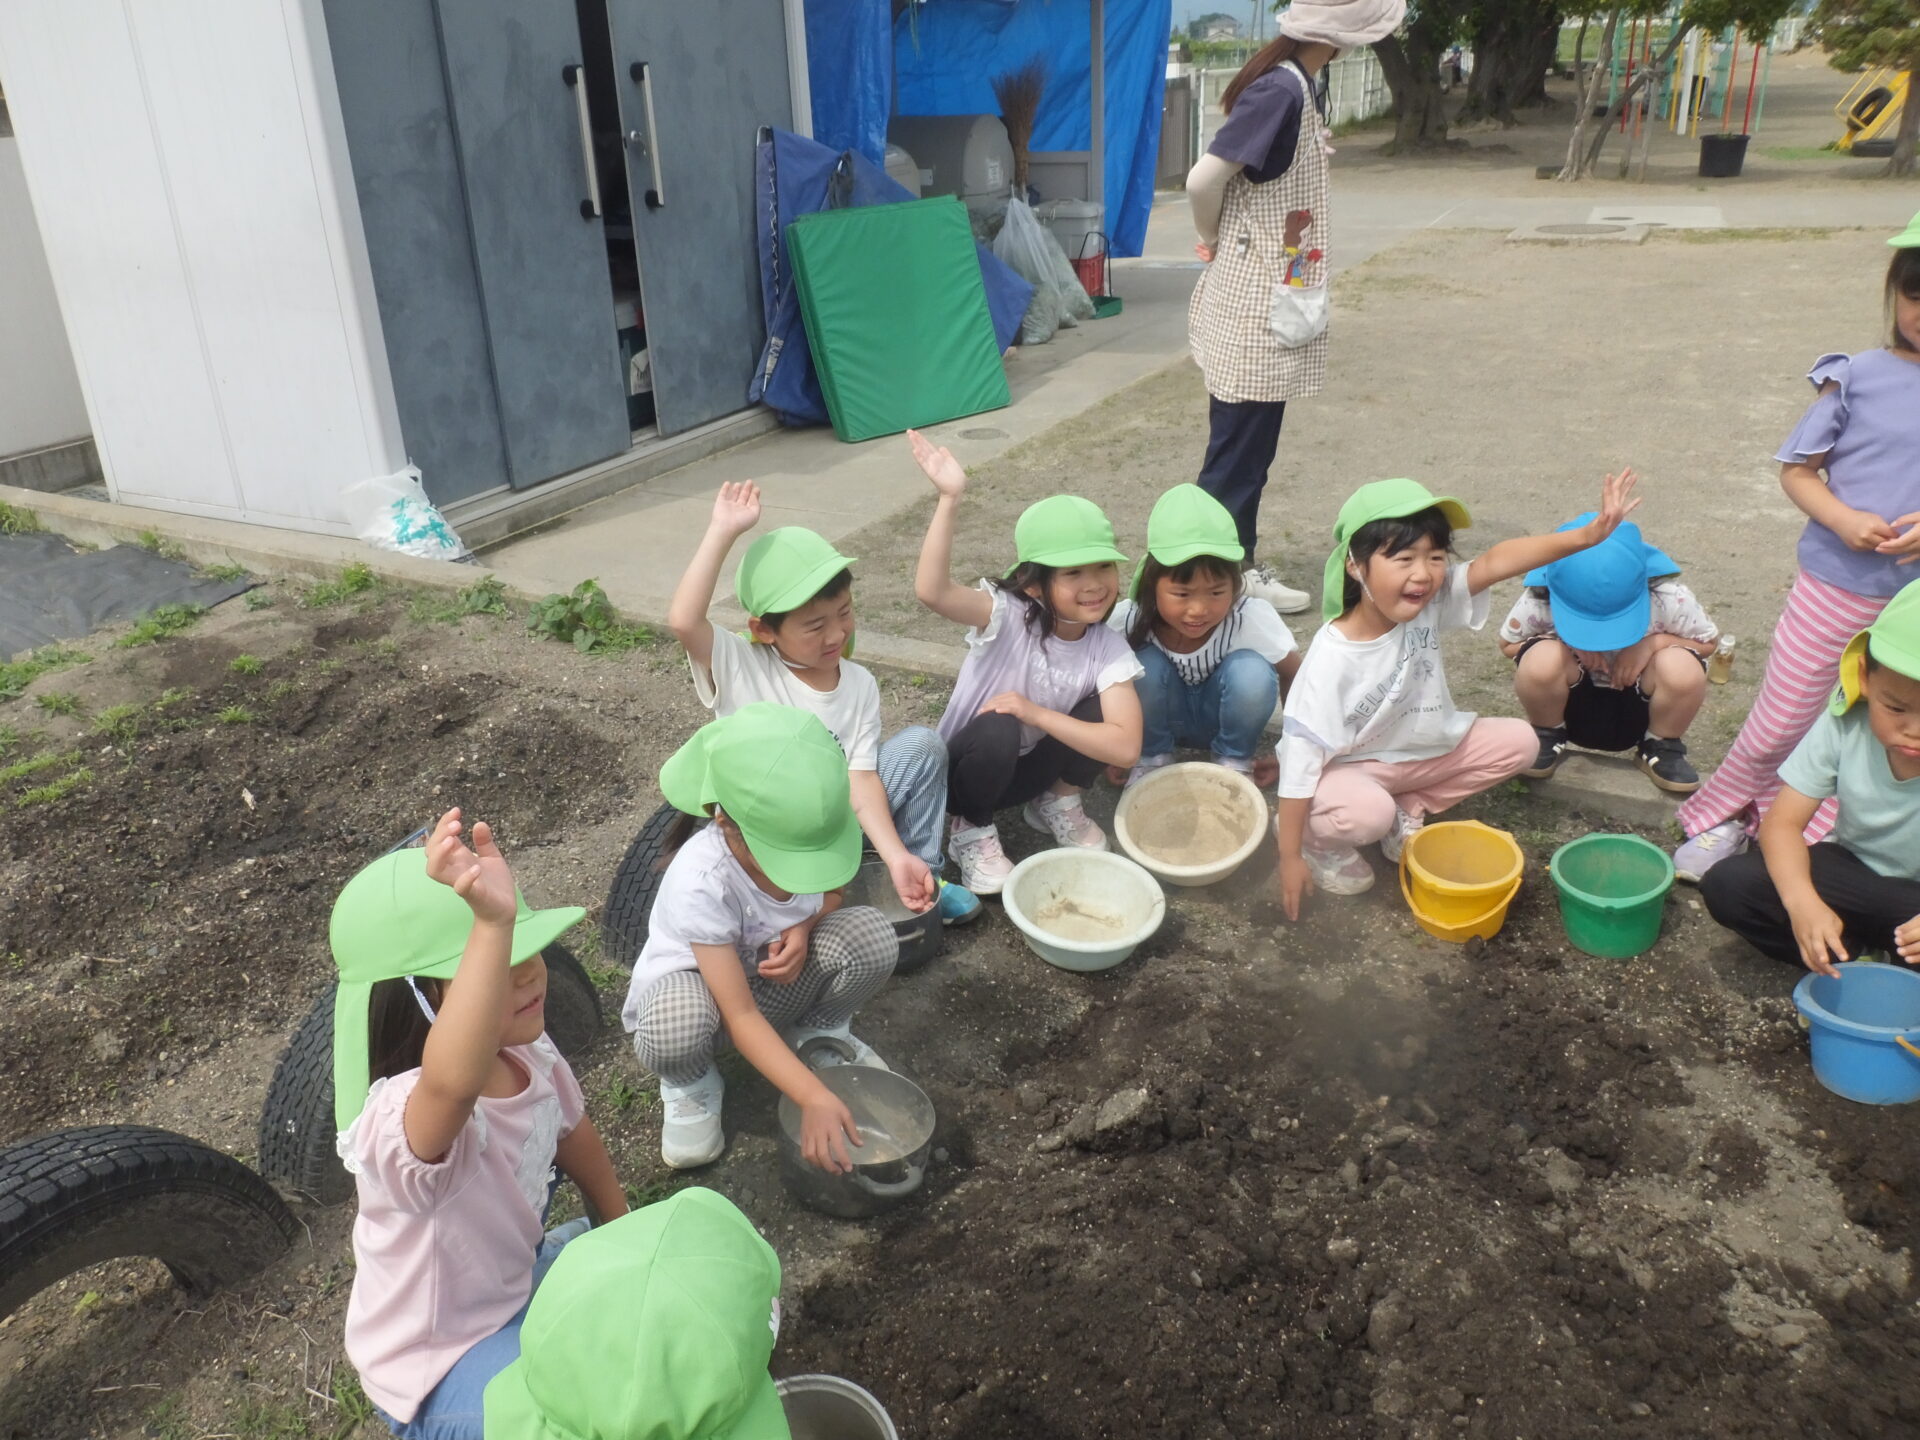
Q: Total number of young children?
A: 10